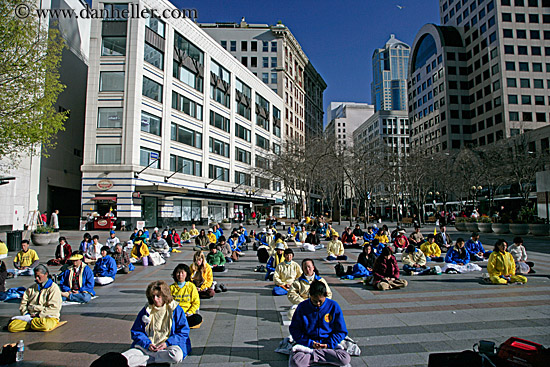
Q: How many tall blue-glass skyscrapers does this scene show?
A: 1